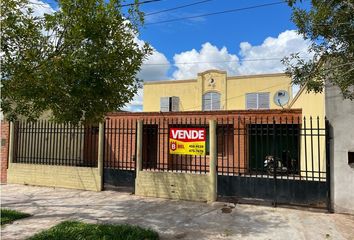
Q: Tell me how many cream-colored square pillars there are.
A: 4